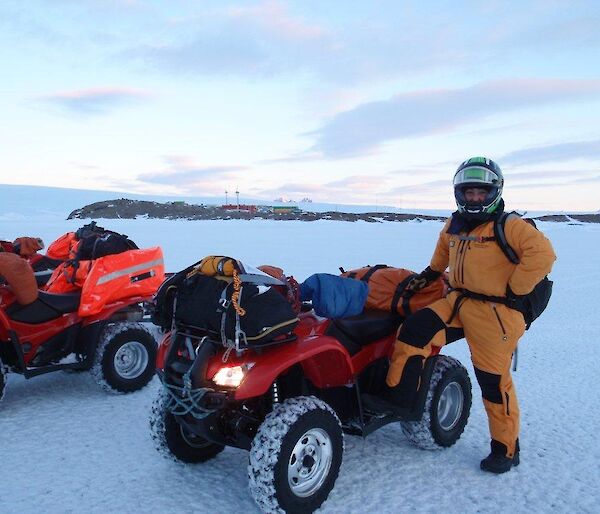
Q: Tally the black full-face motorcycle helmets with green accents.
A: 1